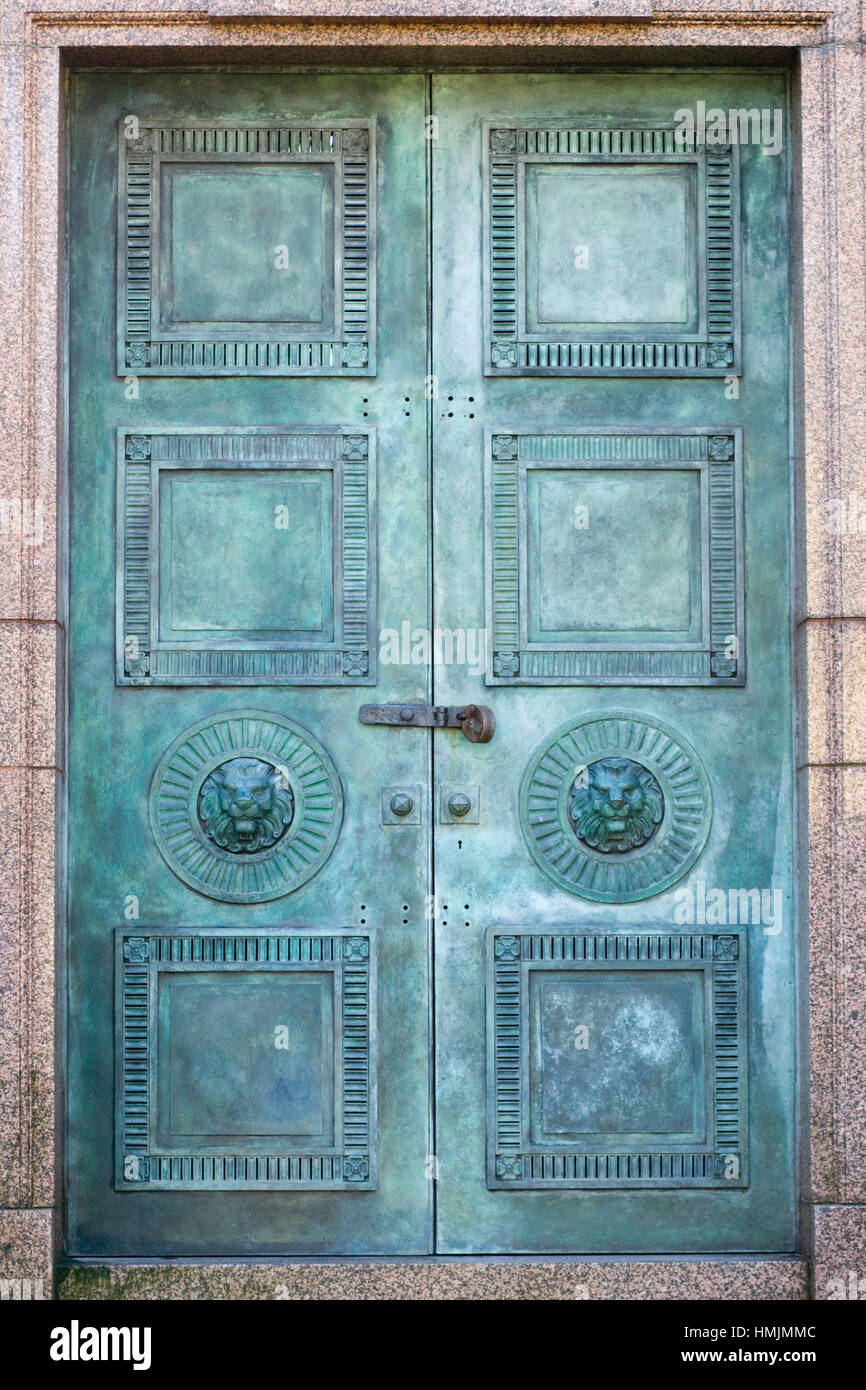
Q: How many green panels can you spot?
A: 6